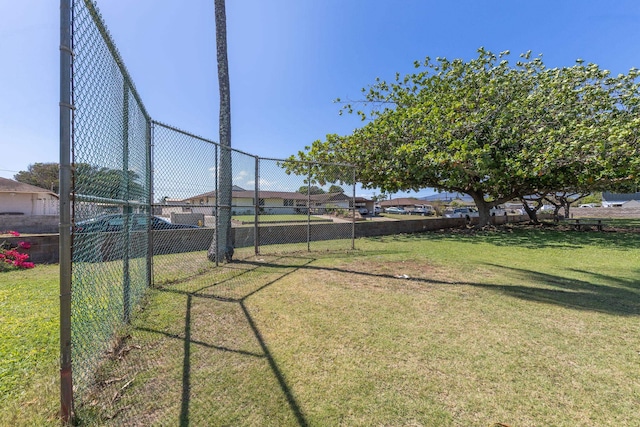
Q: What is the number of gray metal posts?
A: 7